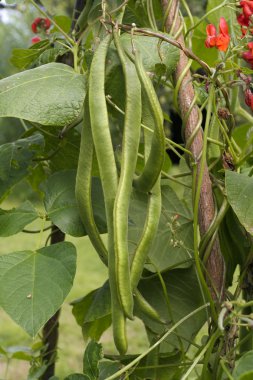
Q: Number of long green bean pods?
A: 5